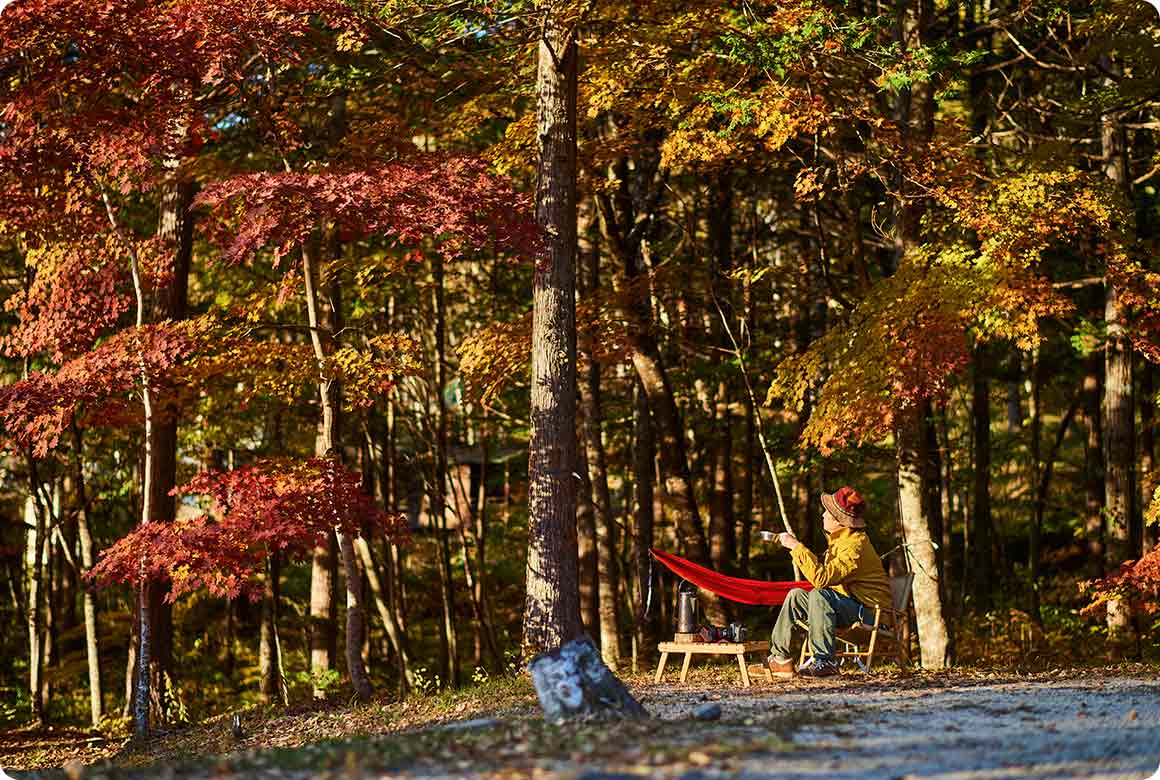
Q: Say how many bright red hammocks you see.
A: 1